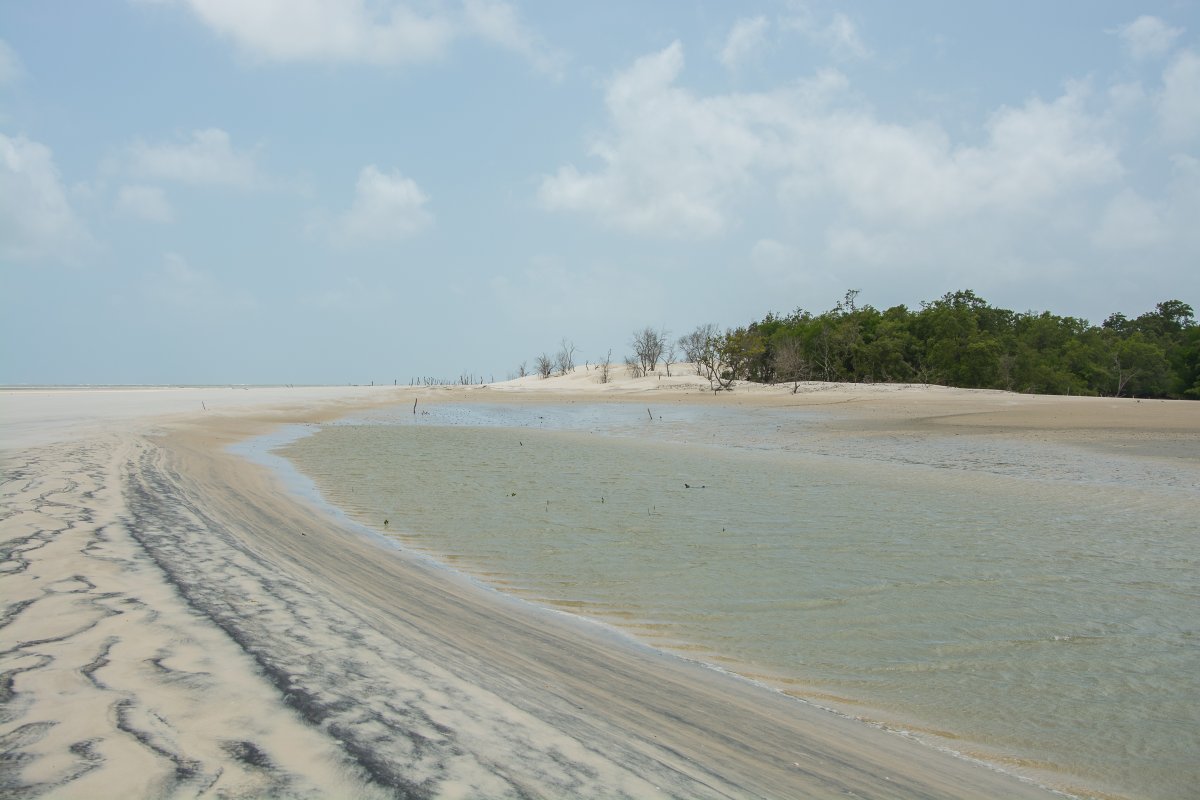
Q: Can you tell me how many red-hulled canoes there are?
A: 0